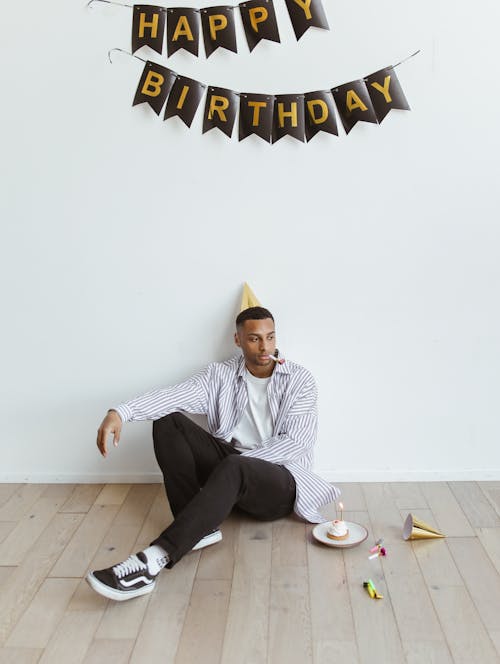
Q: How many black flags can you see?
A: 13